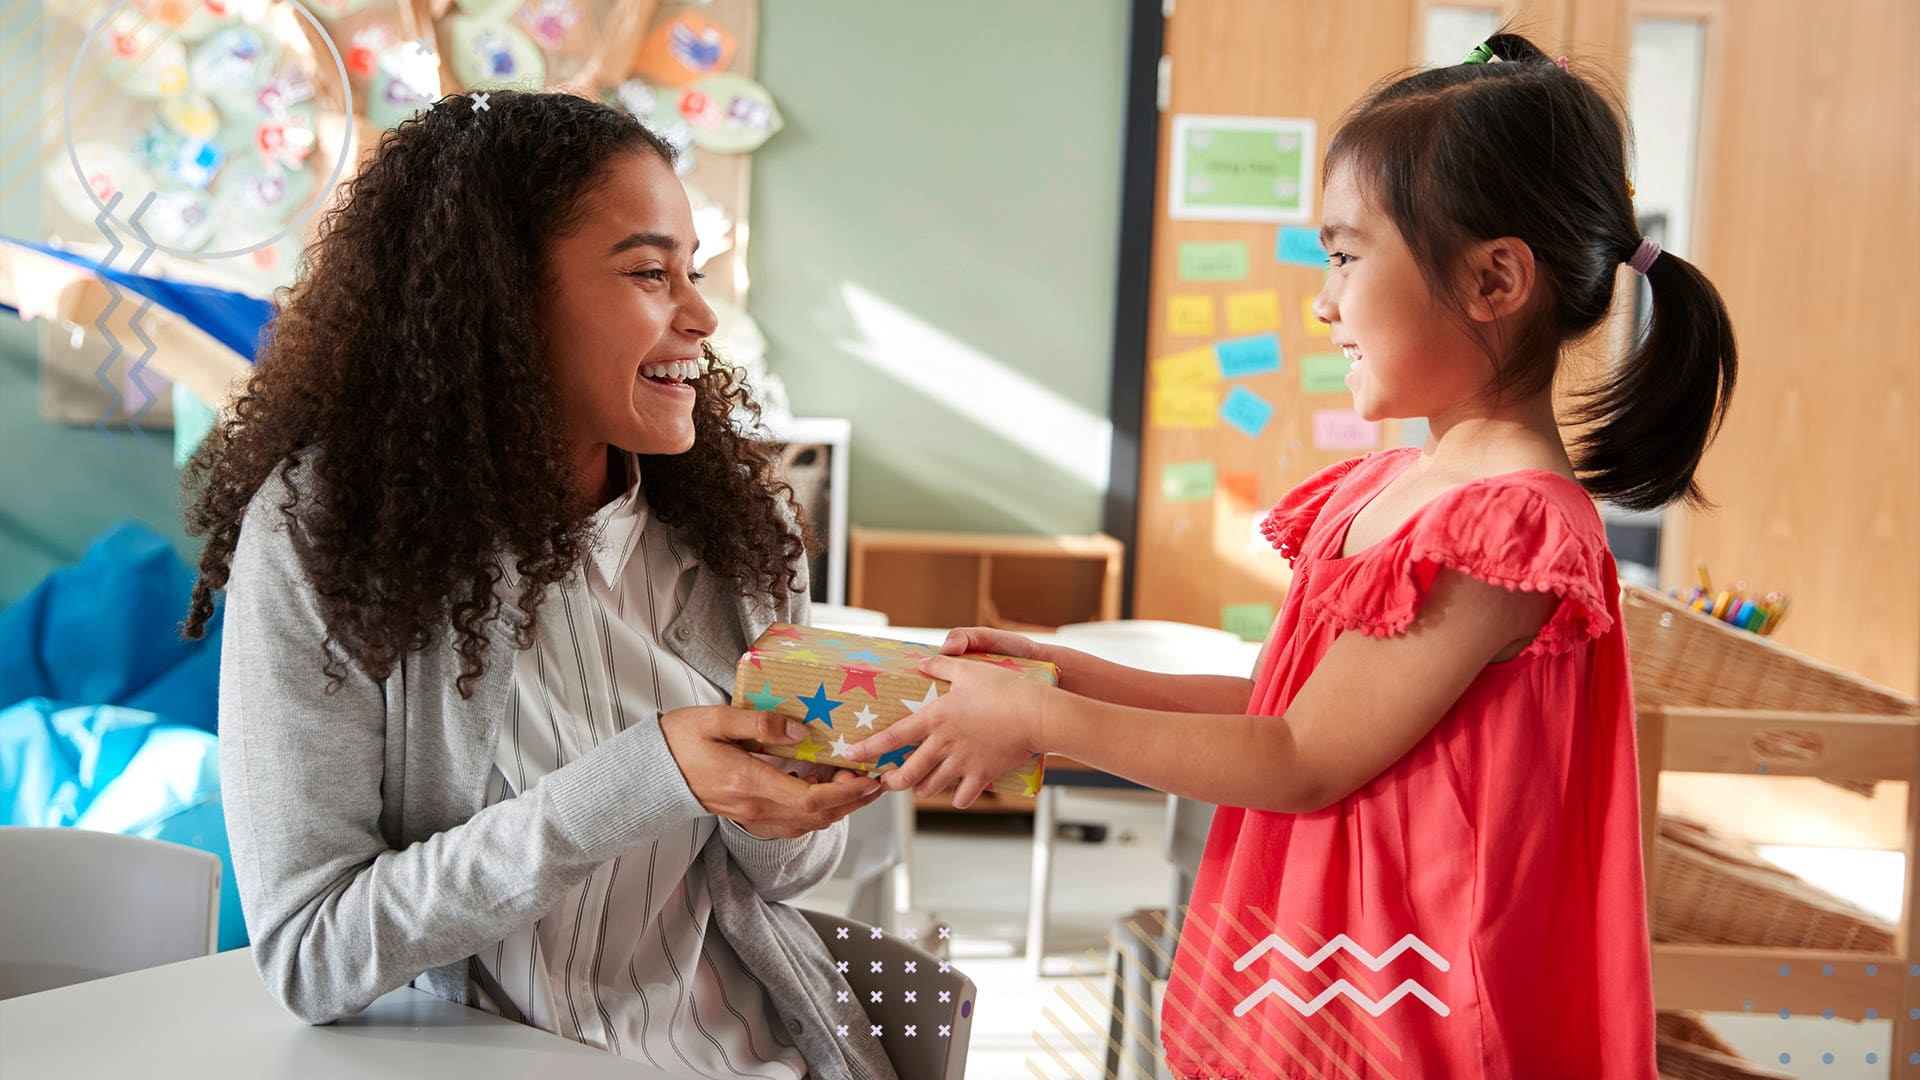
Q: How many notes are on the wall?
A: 14